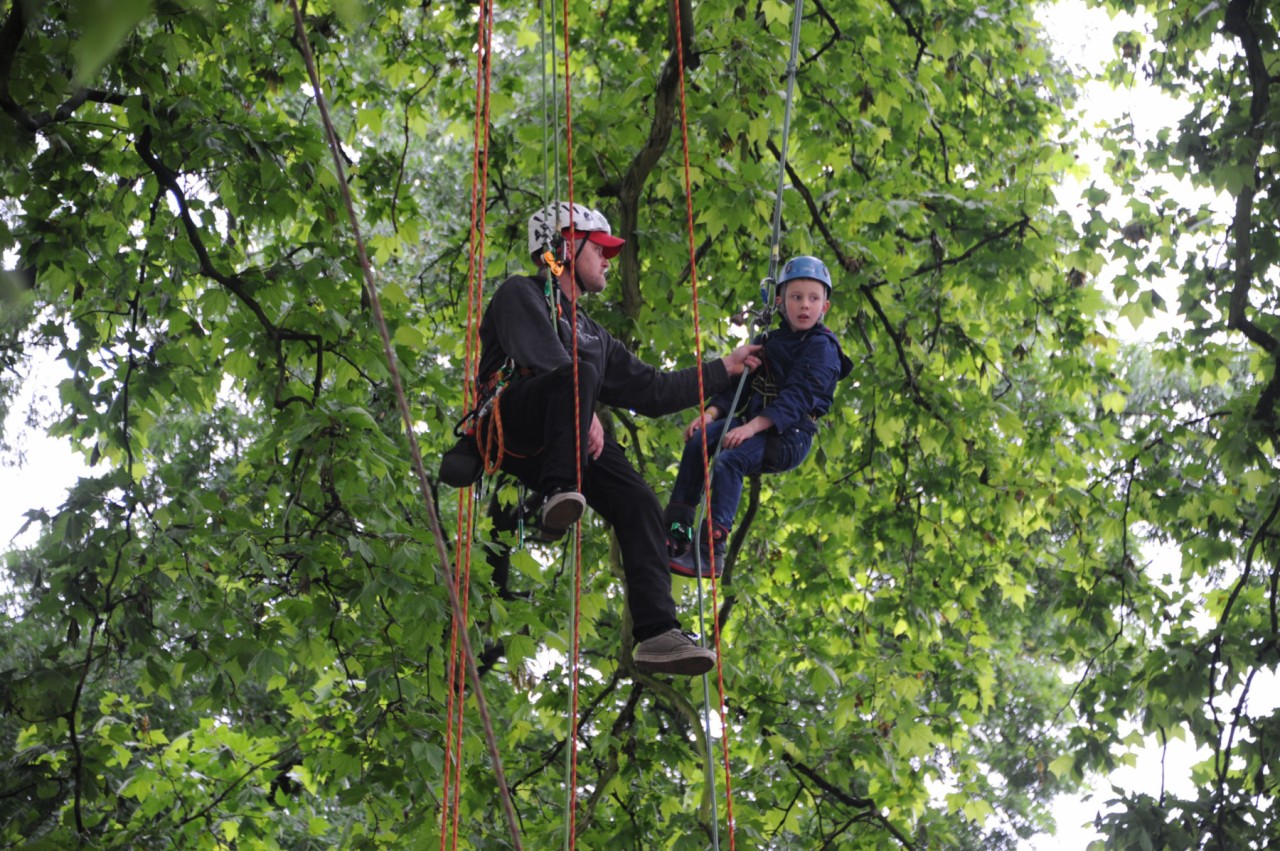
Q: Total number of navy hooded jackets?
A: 1